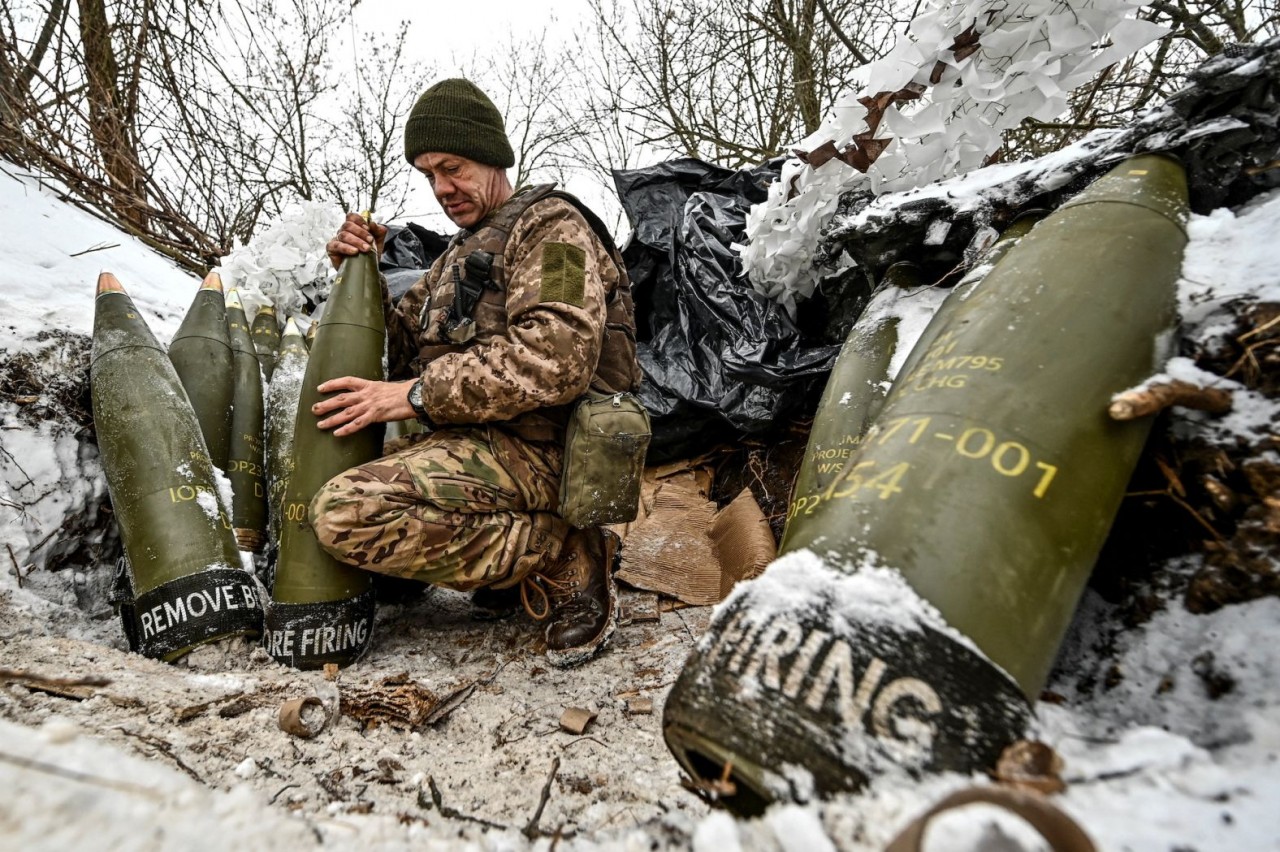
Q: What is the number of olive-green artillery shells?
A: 10